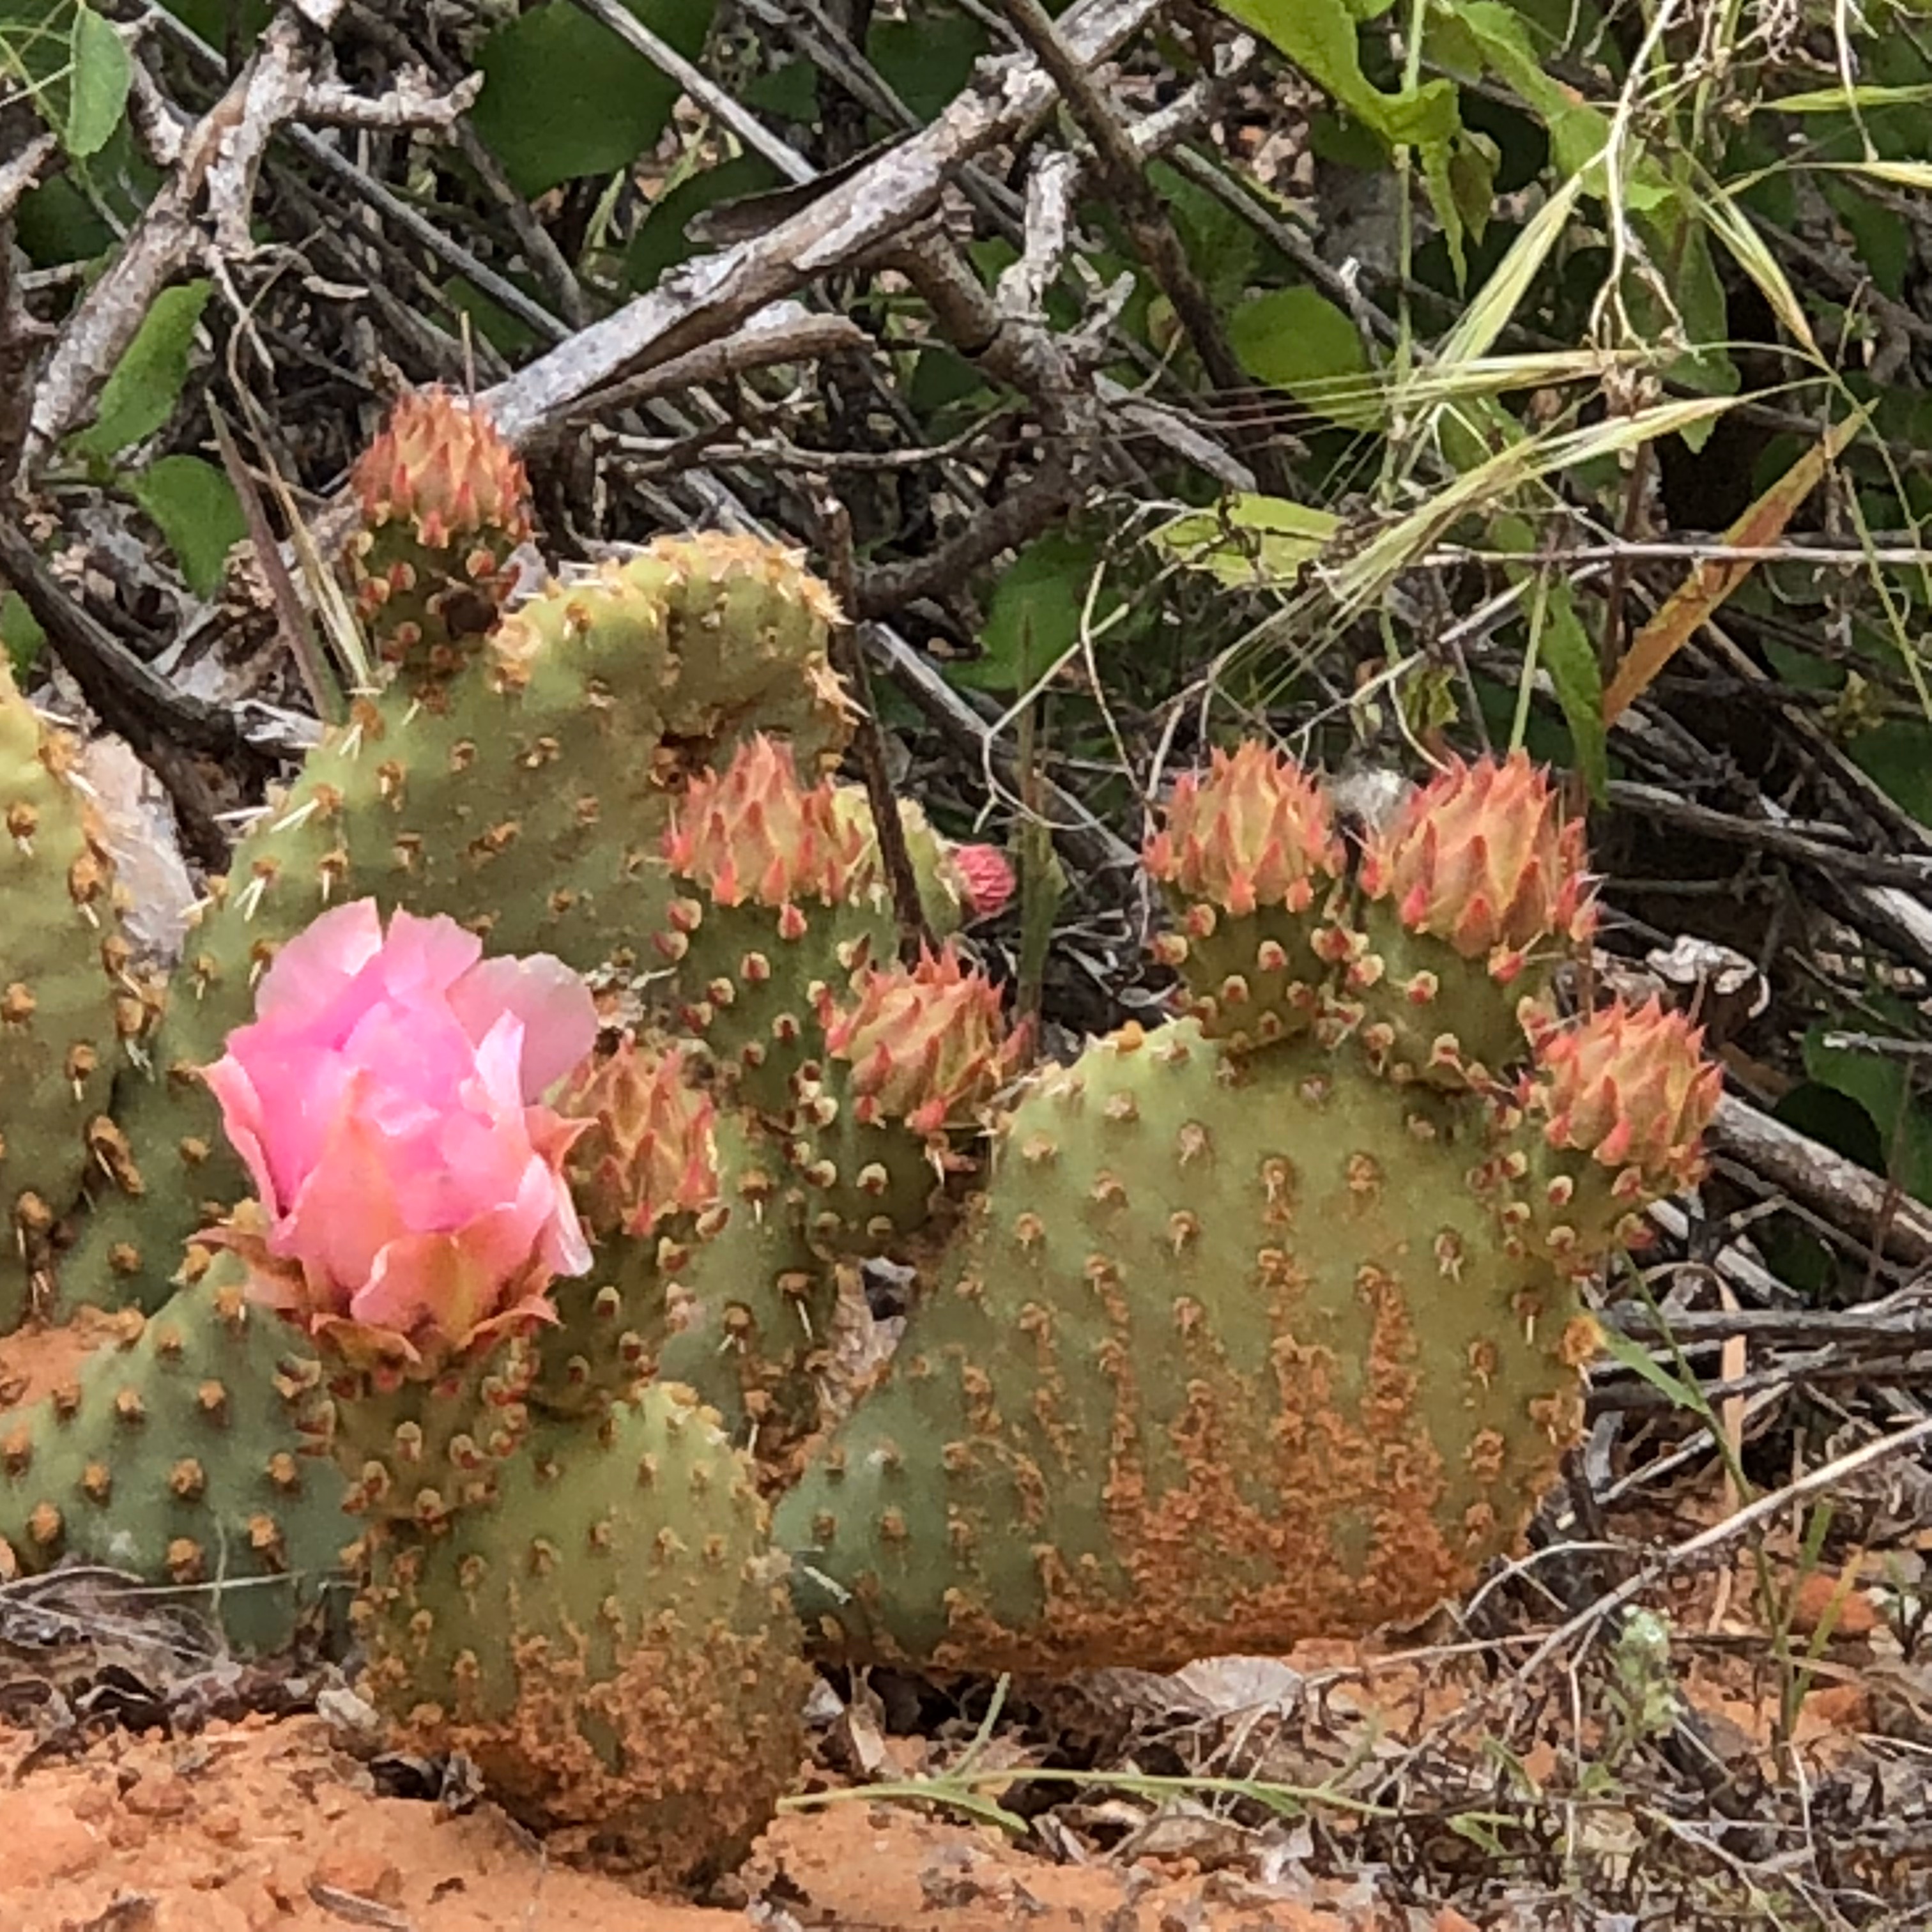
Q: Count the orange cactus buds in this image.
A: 7